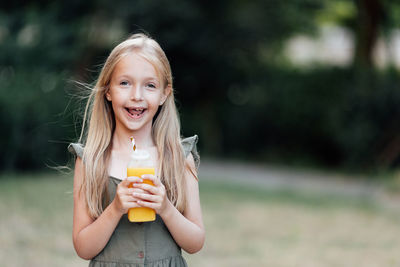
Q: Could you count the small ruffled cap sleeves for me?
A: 2